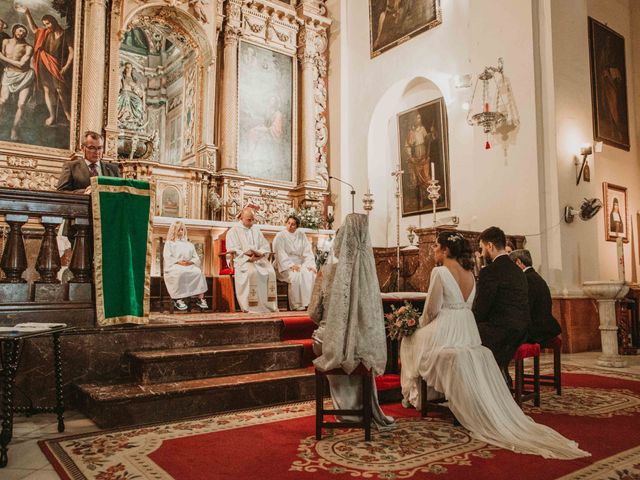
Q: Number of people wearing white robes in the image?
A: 3